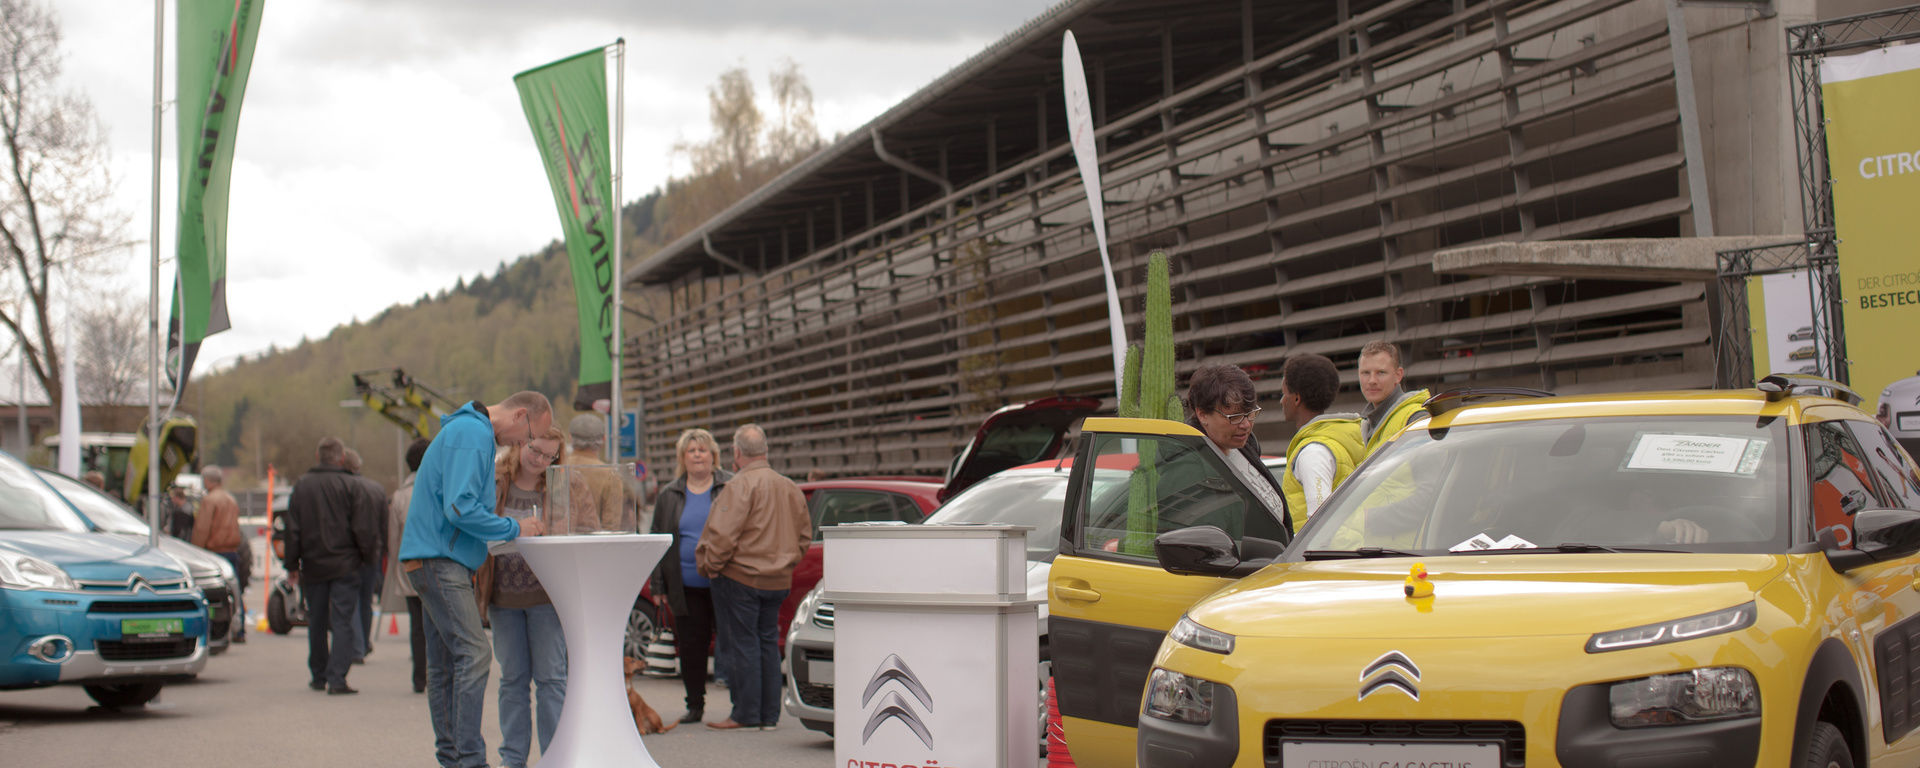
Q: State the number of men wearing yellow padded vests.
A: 2